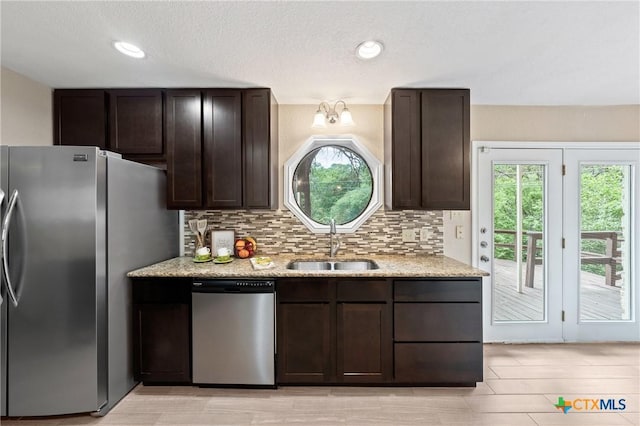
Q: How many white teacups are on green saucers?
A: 2